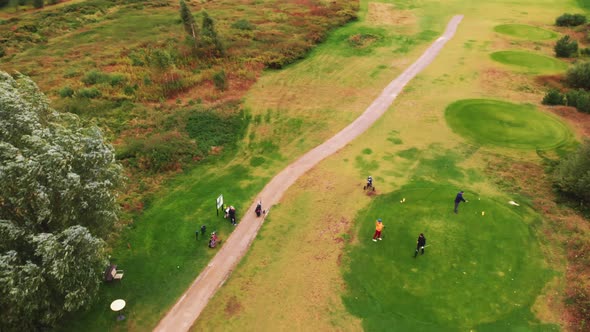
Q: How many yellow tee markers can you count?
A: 2